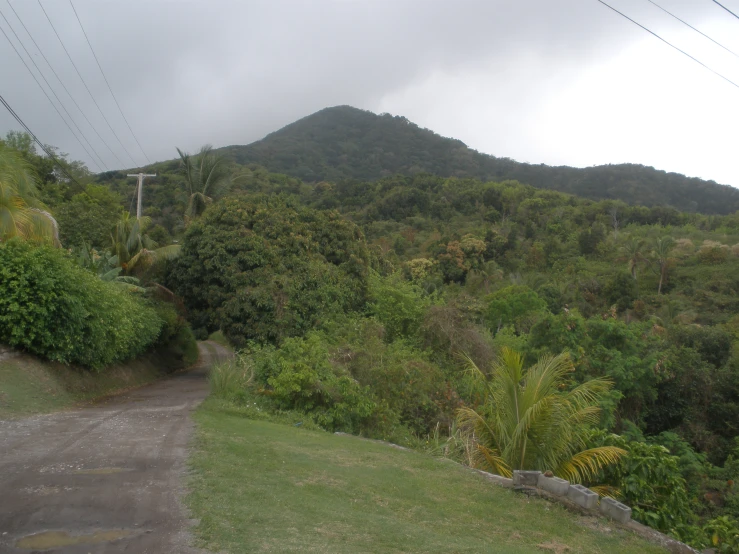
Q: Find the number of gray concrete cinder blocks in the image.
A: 4